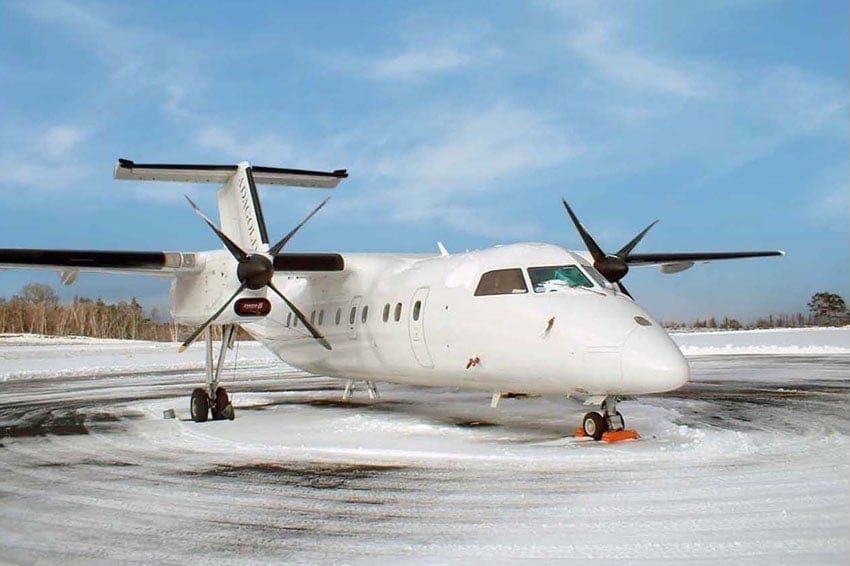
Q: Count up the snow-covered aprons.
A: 1